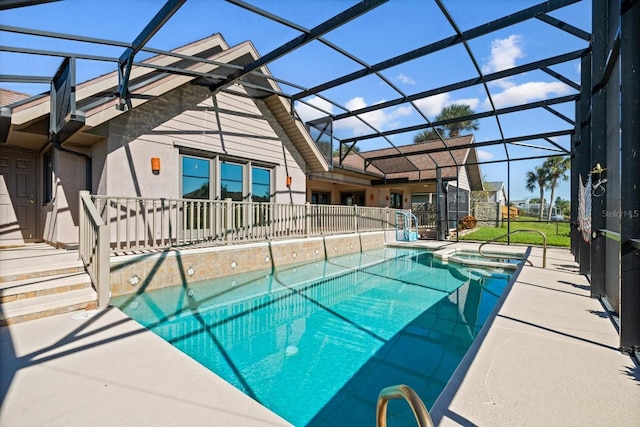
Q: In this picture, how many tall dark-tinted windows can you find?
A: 3